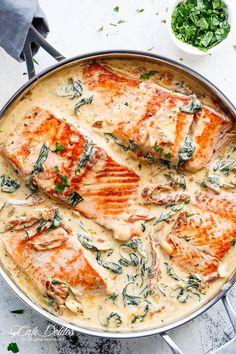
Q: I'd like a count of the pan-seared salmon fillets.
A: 4